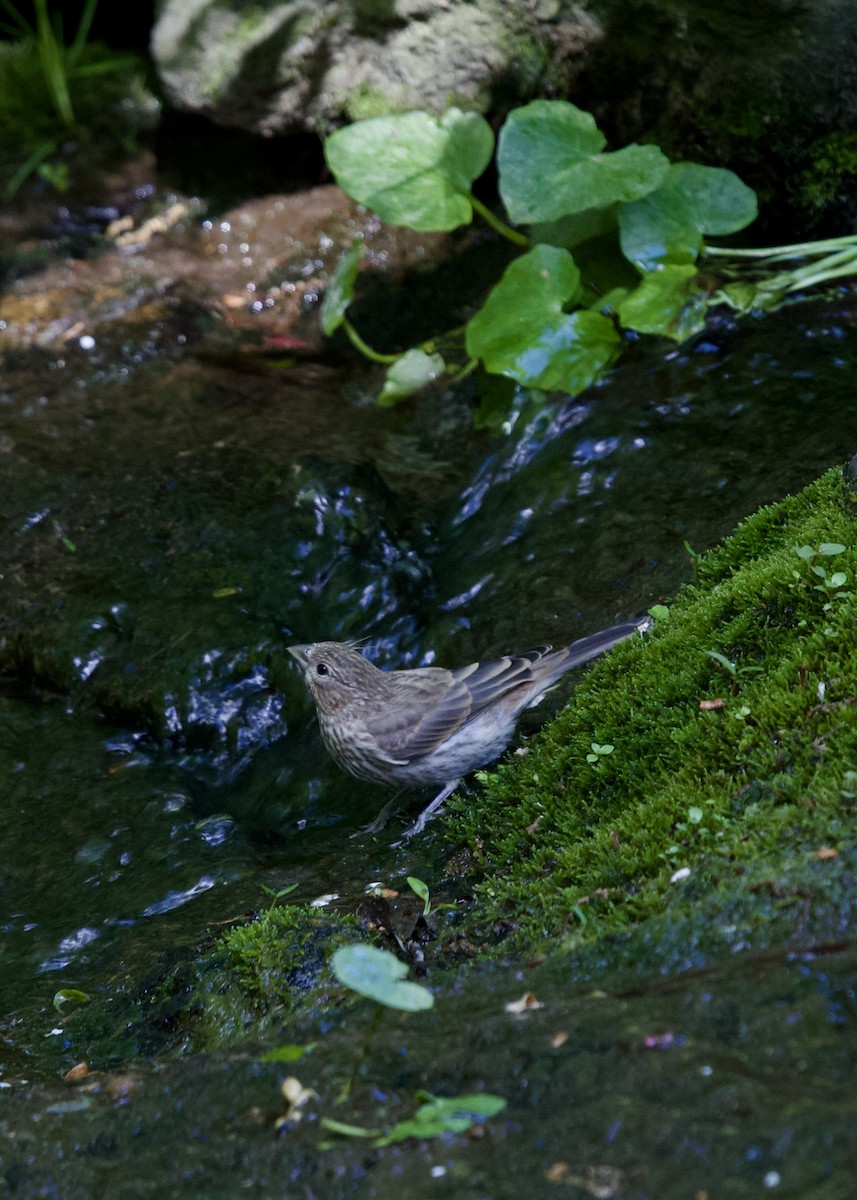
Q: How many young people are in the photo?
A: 0